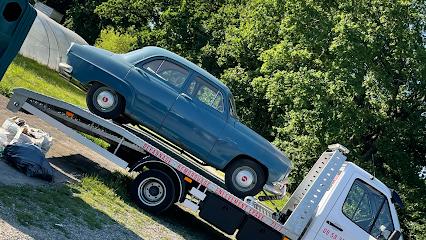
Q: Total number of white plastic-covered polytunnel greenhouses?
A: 1